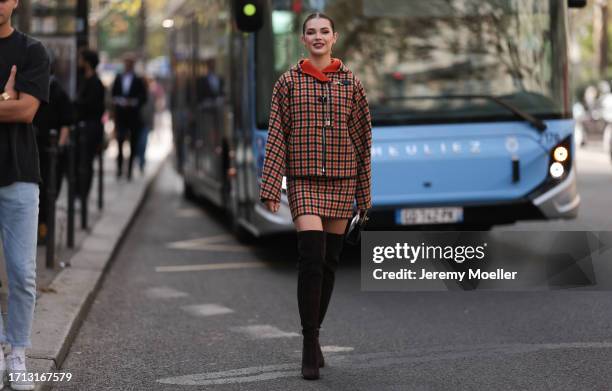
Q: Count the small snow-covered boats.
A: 0